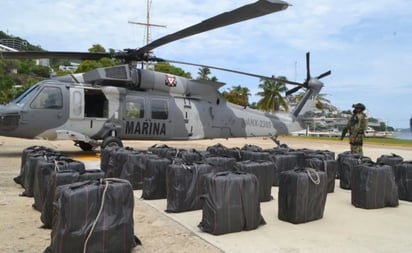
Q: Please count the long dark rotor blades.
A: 3